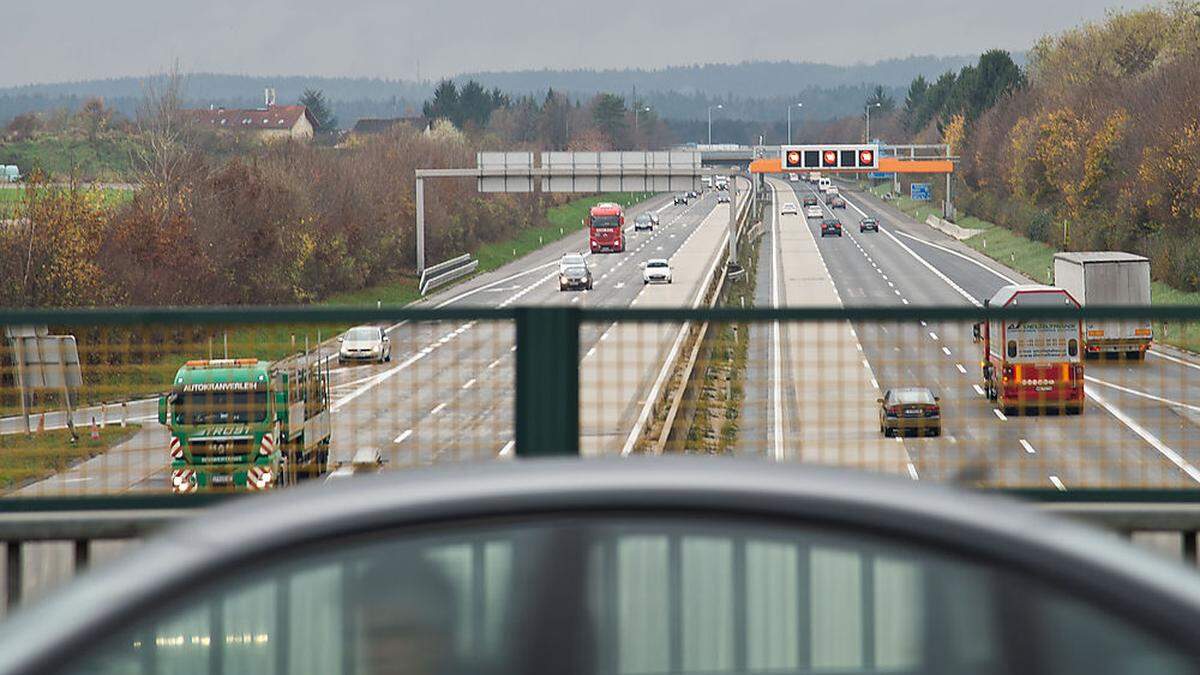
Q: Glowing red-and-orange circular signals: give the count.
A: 3